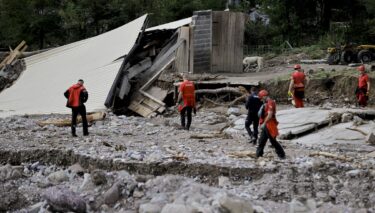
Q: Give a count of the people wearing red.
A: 5